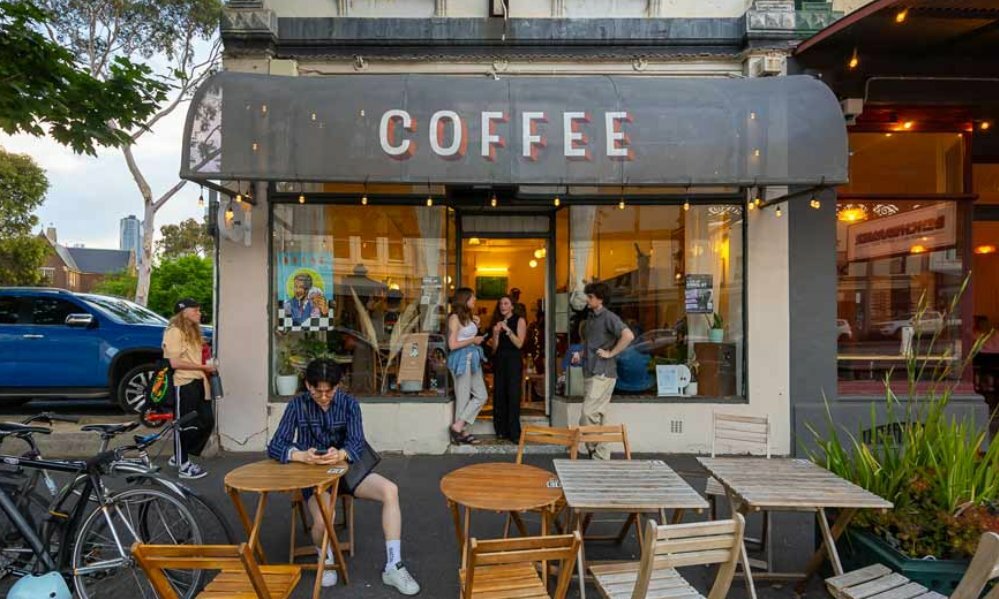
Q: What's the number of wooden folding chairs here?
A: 8